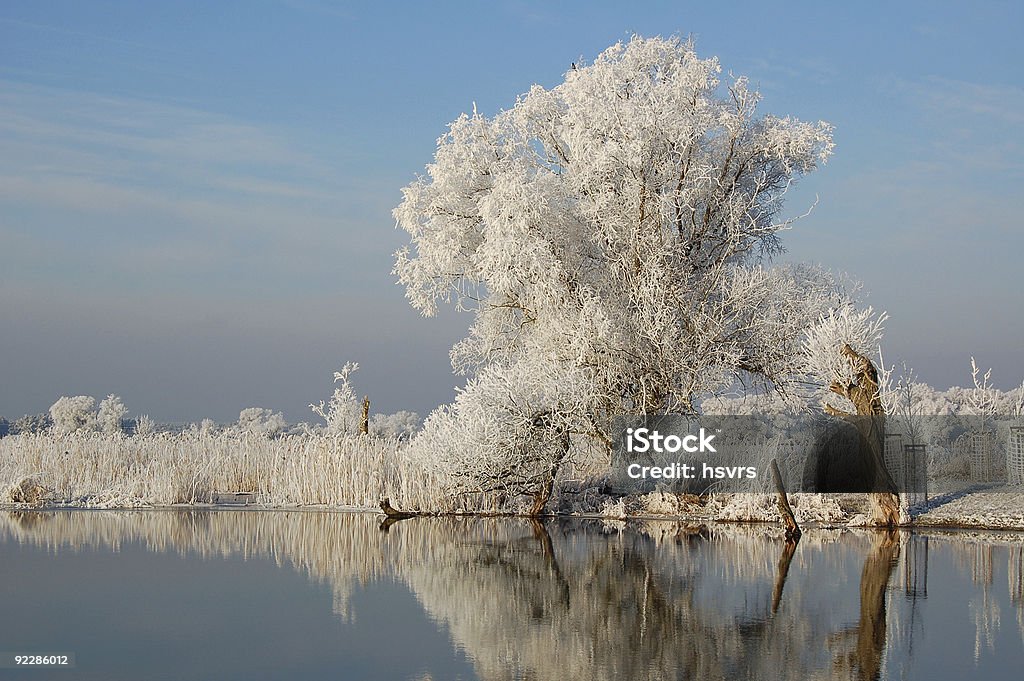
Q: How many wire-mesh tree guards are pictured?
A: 4